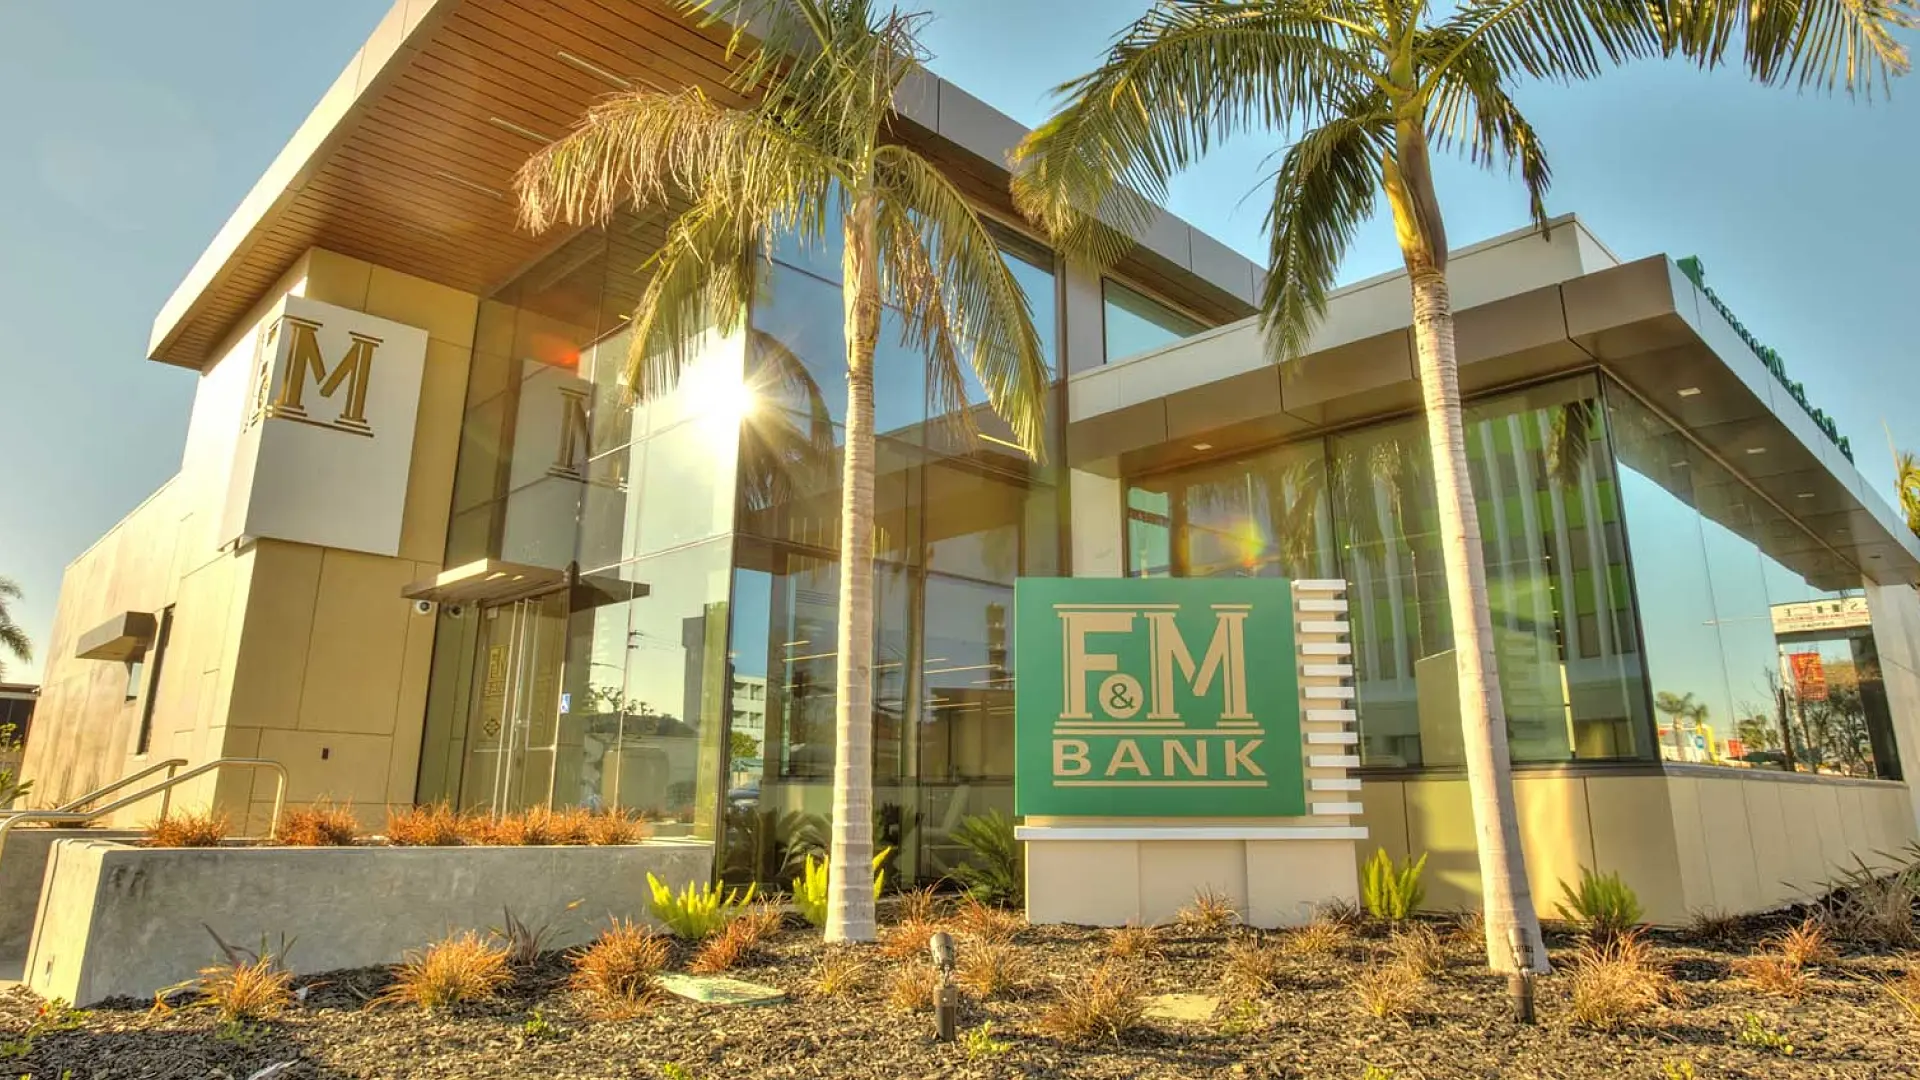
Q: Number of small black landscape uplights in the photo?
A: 2